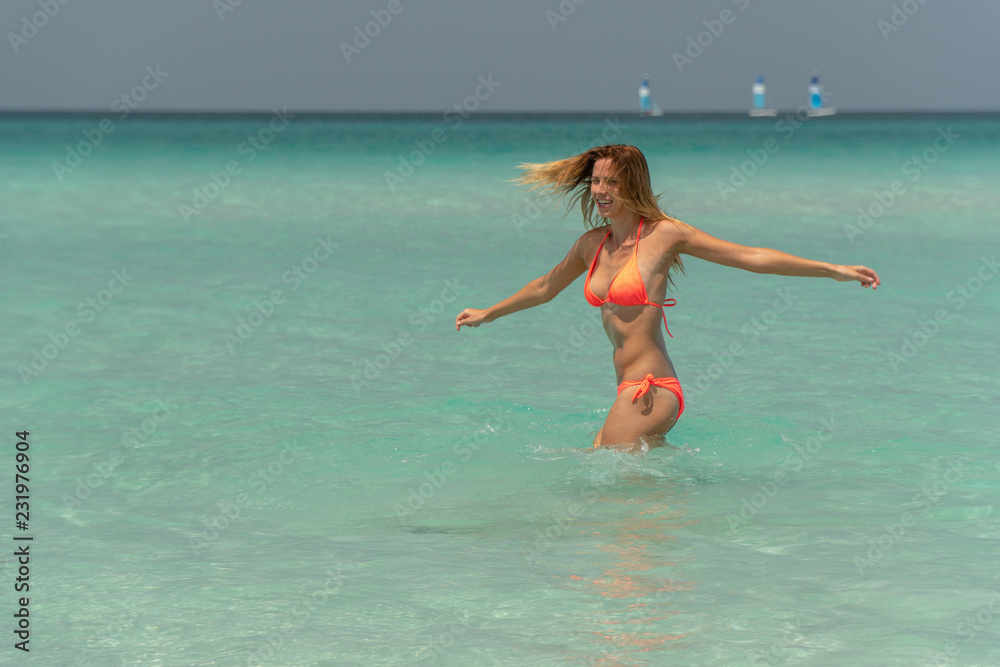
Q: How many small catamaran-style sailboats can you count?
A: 3